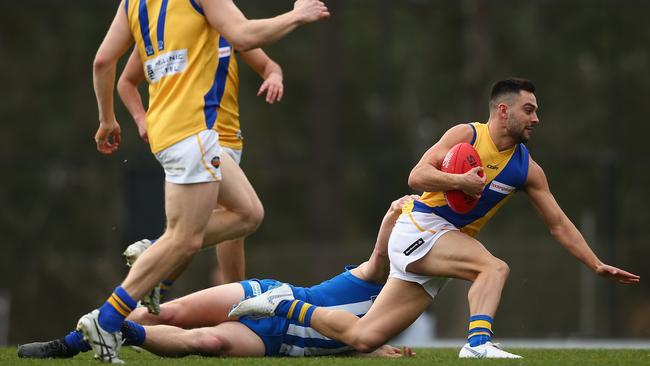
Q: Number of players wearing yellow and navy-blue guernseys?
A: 3